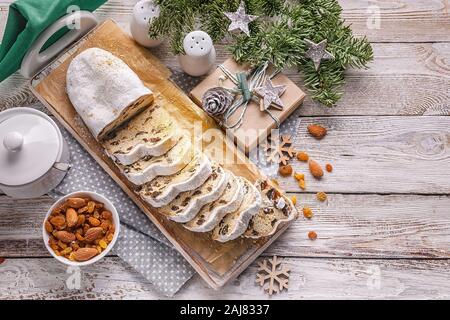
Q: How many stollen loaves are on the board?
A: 1